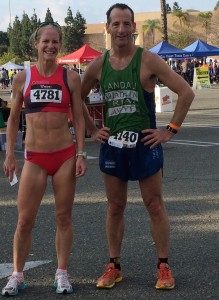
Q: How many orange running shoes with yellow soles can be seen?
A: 2